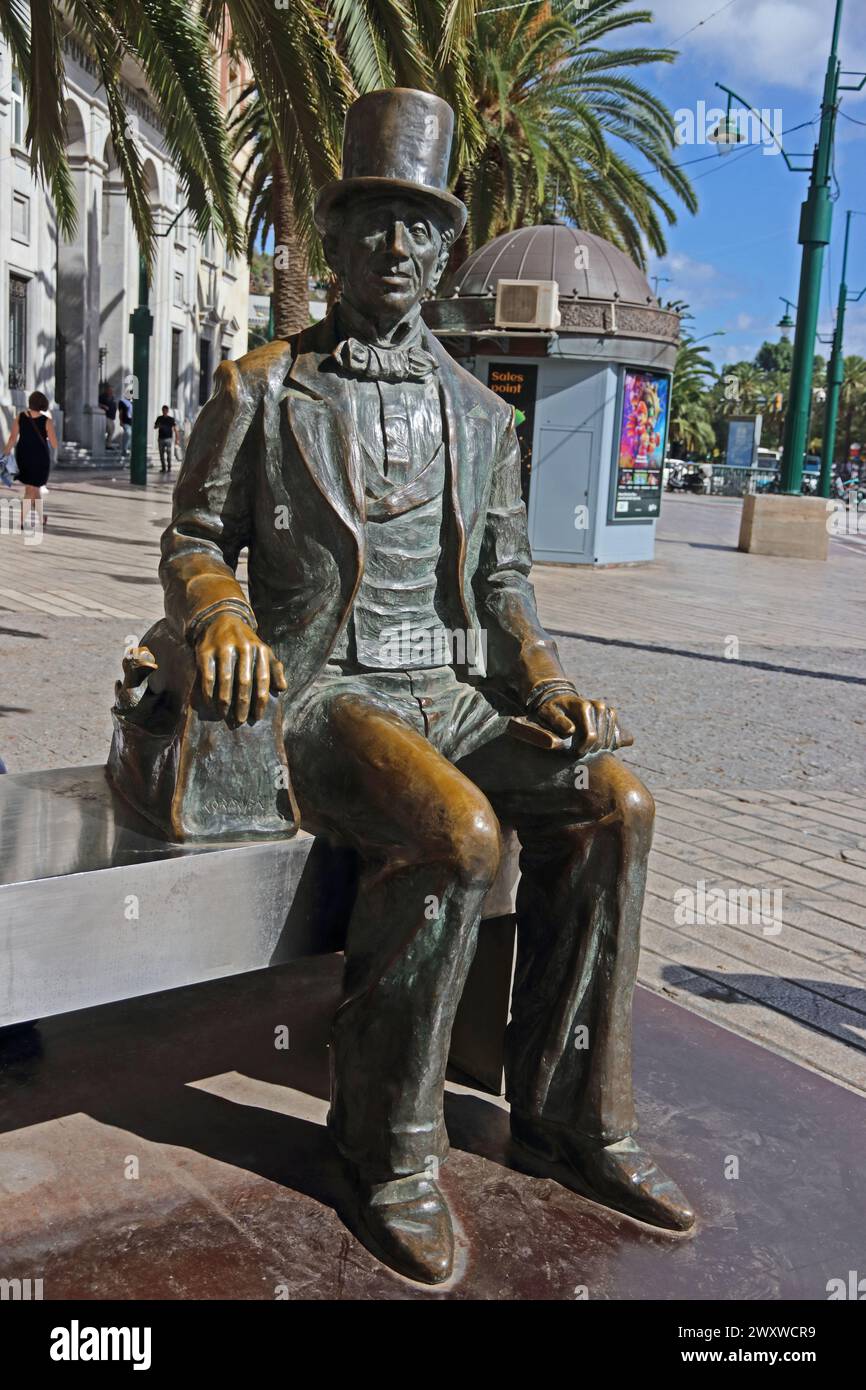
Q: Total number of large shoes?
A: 2